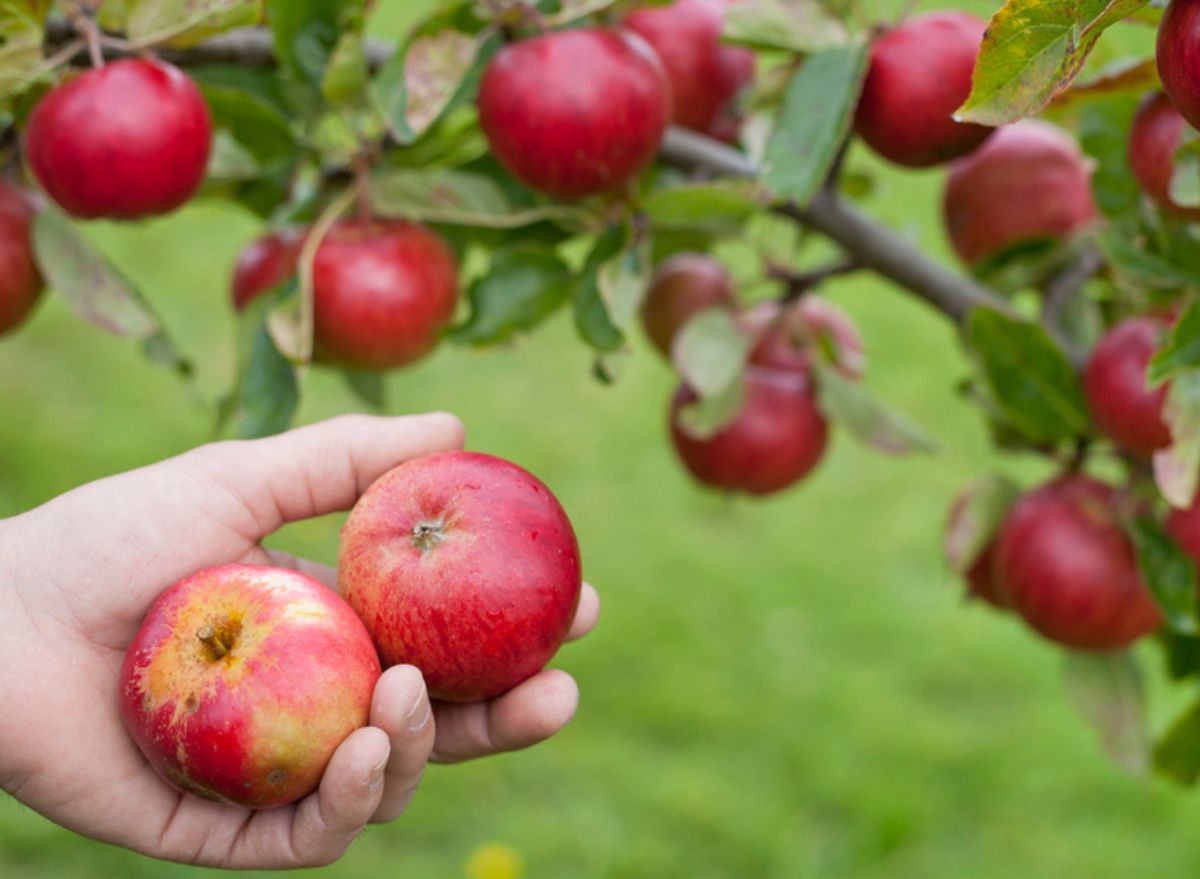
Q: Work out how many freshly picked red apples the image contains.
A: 2